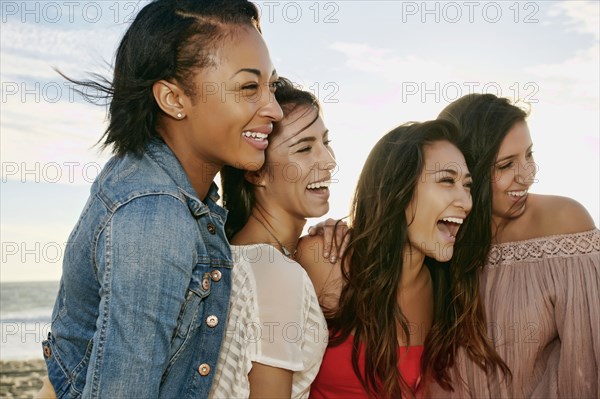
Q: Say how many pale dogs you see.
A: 0